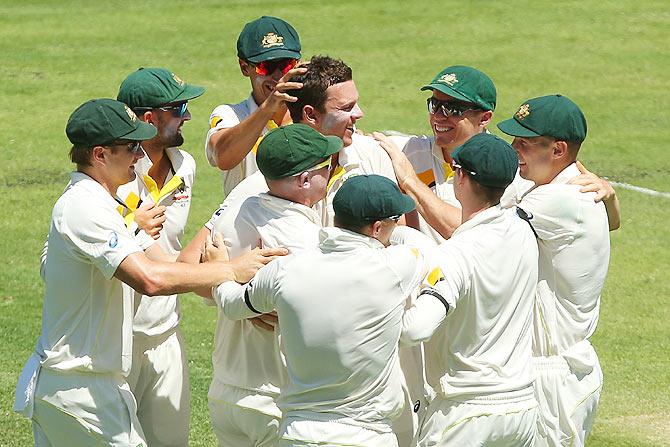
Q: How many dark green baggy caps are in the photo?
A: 8